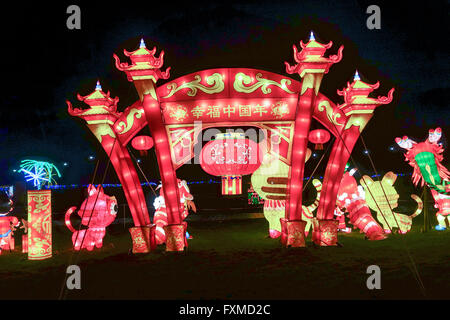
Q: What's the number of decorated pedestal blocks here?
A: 4